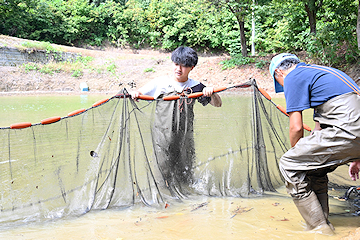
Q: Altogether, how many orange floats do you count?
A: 13